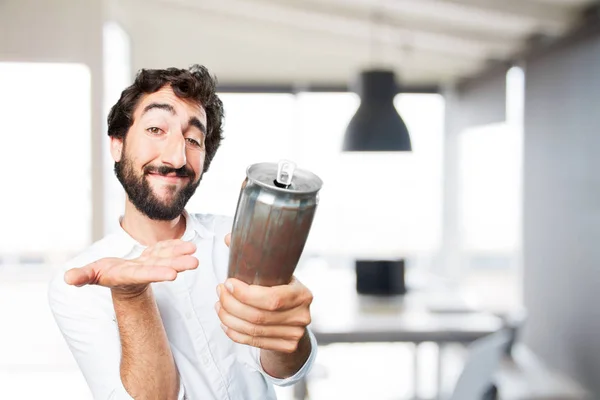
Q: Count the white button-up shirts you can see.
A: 1